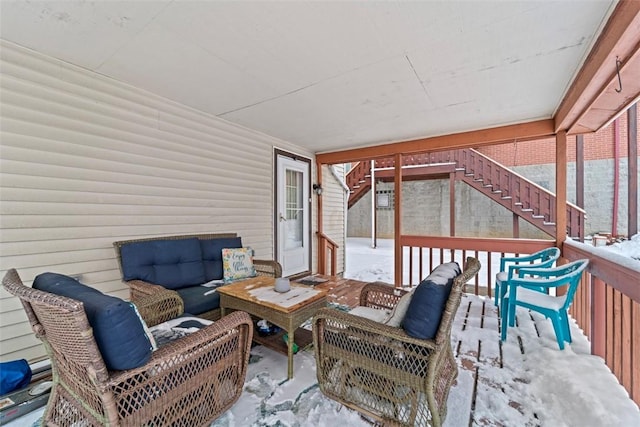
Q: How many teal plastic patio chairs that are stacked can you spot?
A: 2